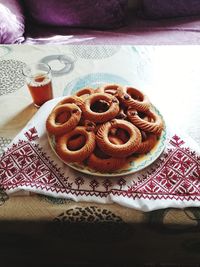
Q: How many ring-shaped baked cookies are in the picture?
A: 11